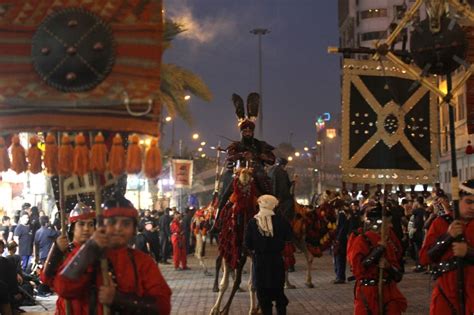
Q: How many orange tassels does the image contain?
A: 10